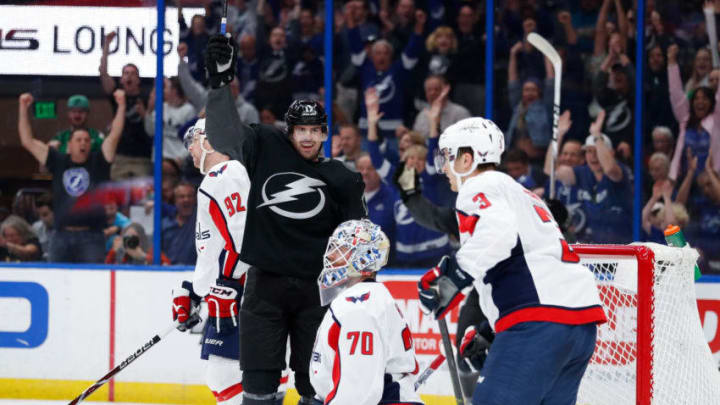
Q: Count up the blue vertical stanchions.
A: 4